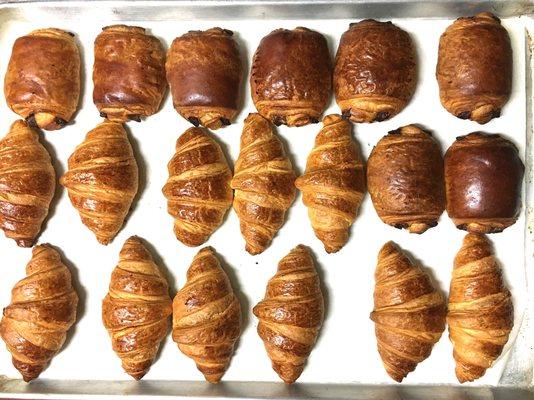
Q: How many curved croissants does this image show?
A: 11